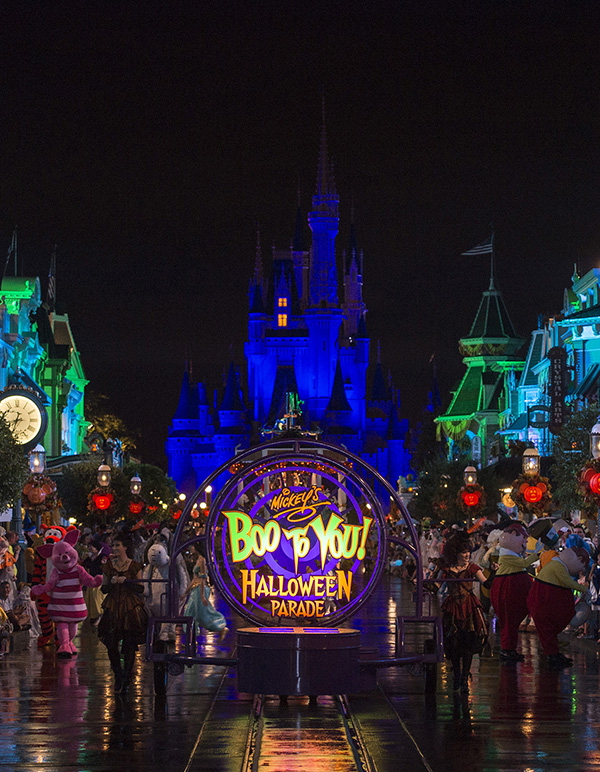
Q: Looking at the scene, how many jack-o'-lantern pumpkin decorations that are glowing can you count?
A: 5